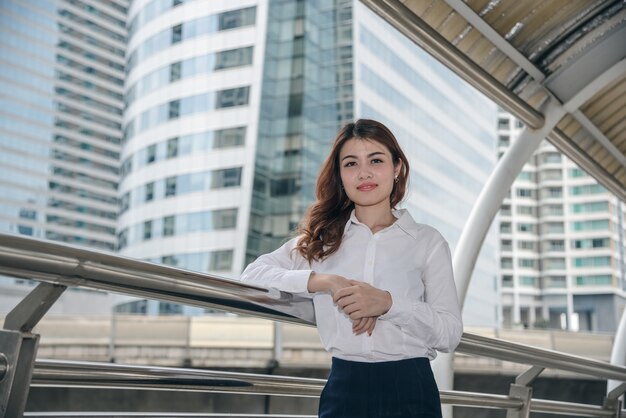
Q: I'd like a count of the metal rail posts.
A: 3